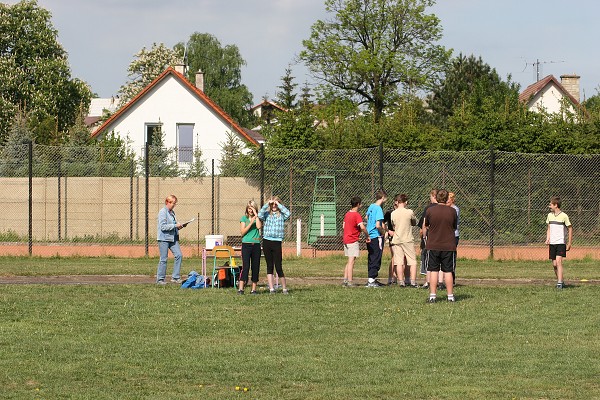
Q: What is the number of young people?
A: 10